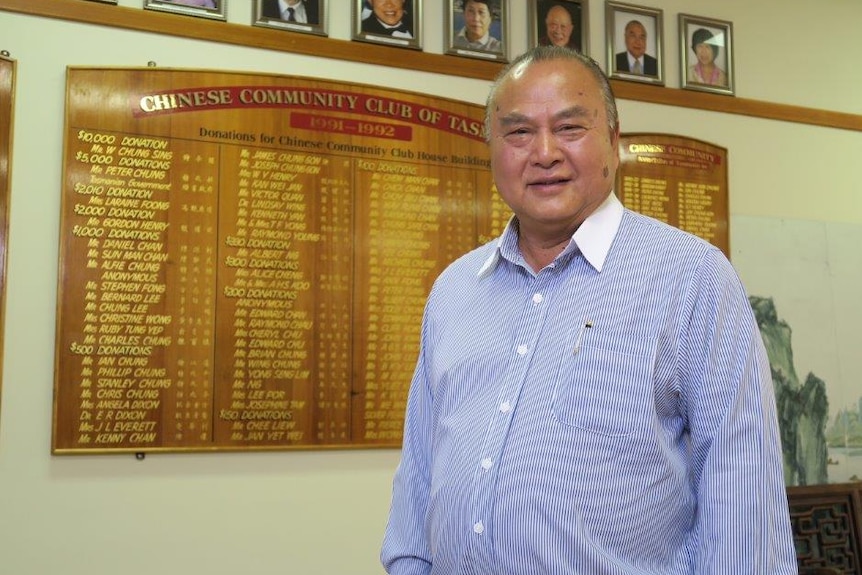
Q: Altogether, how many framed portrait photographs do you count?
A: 7